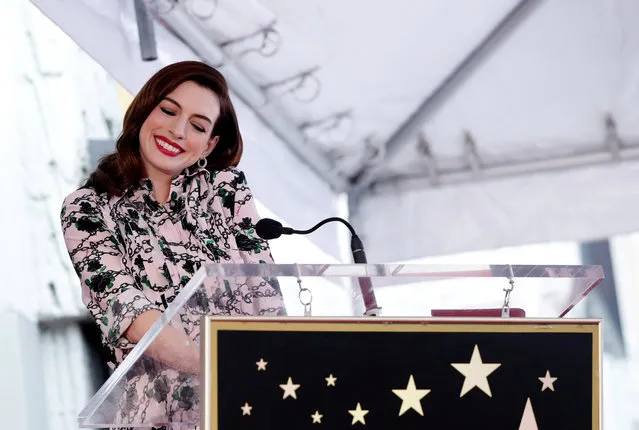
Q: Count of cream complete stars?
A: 9